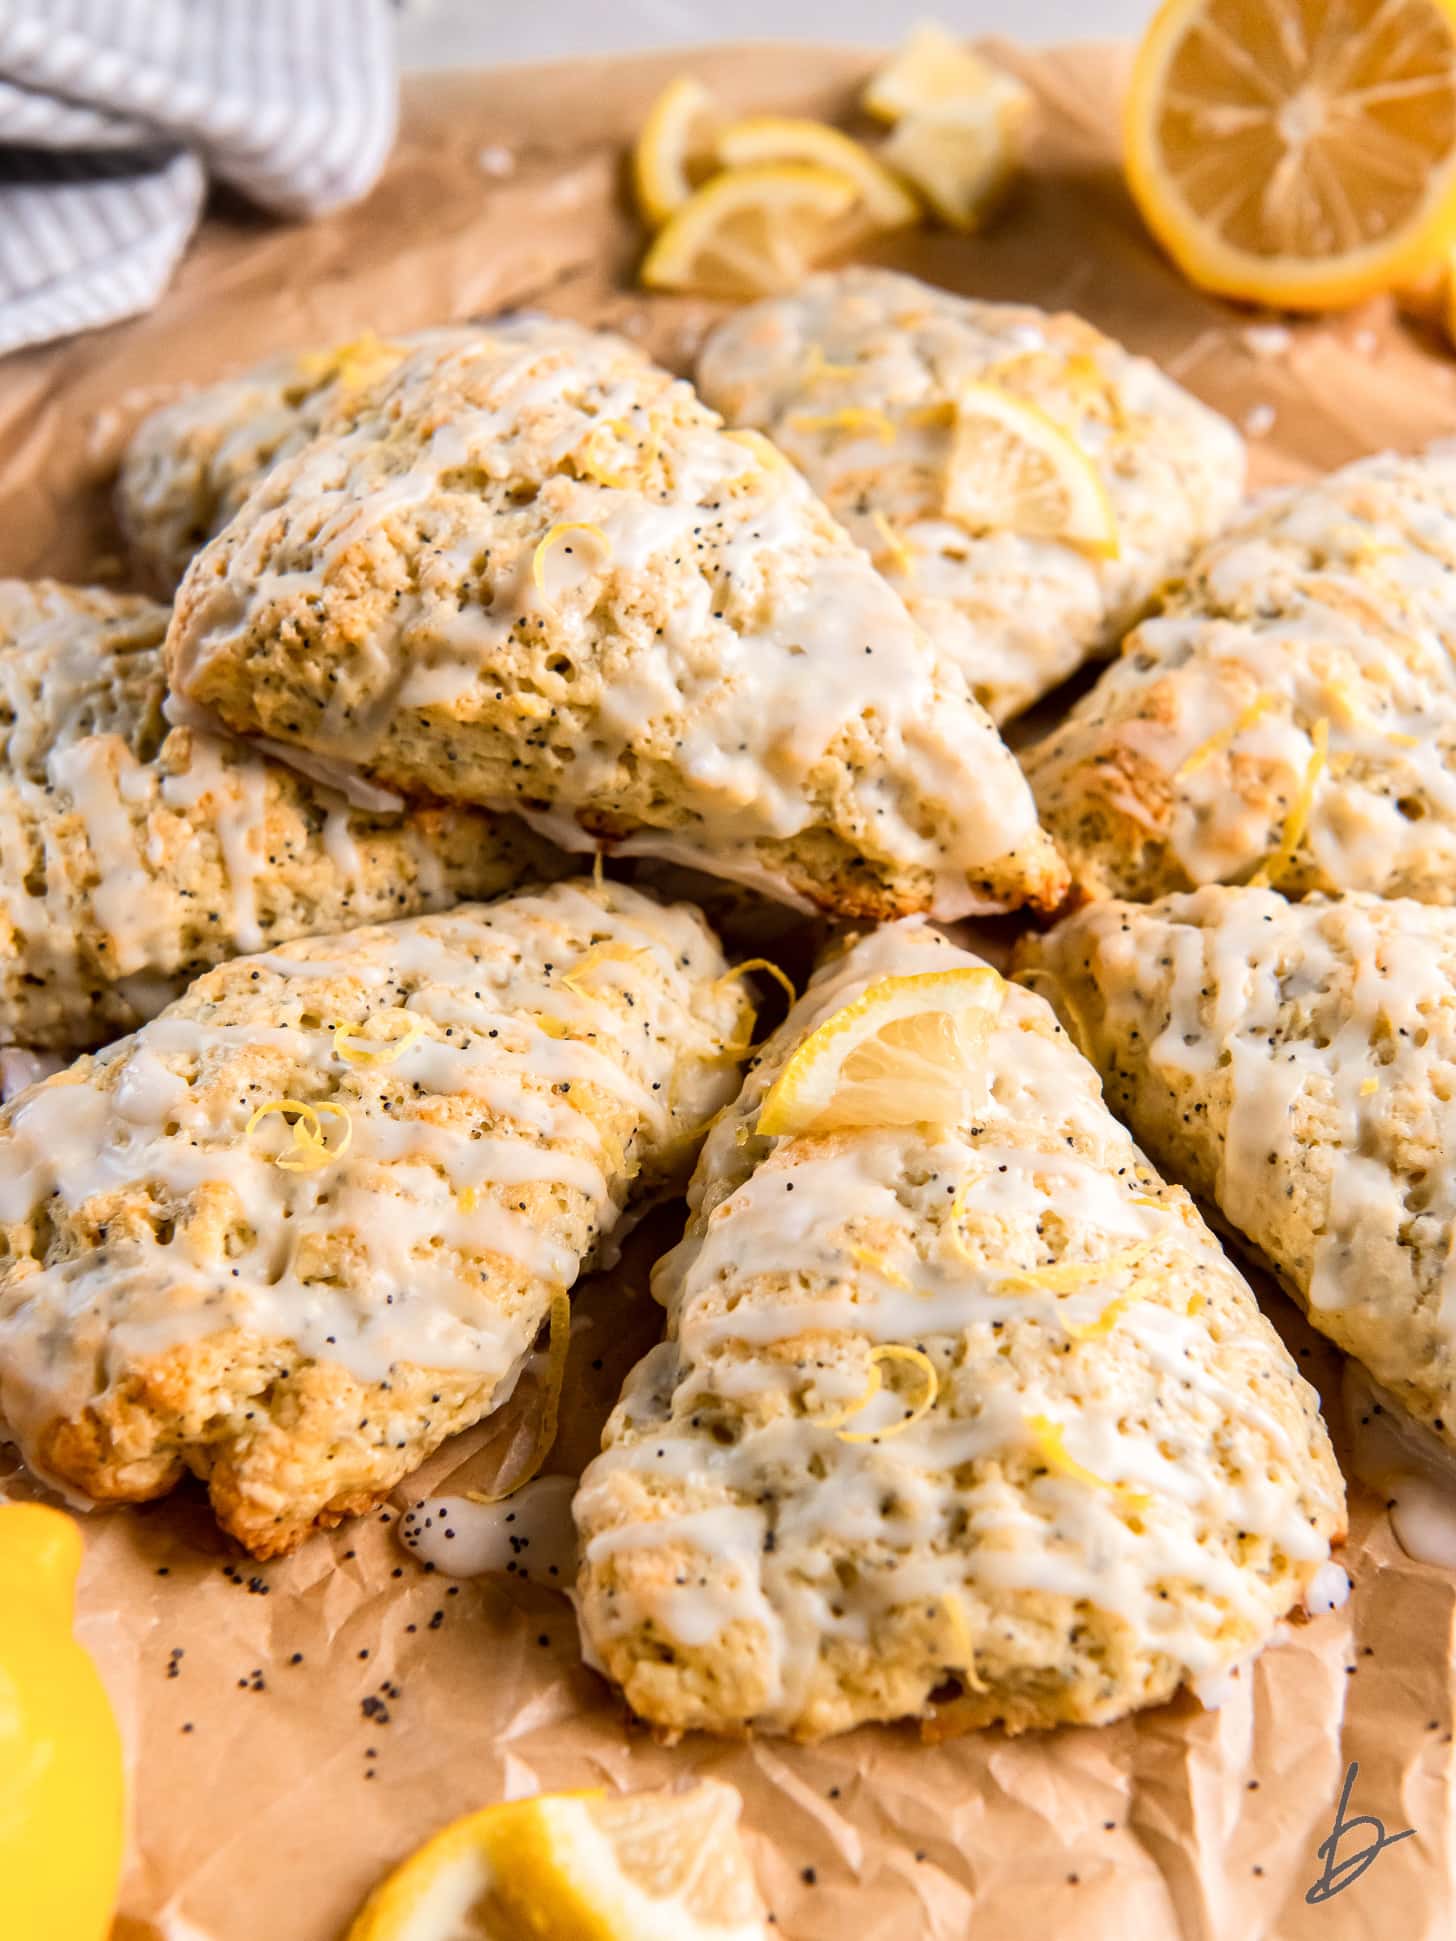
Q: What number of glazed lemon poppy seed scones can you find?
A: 8